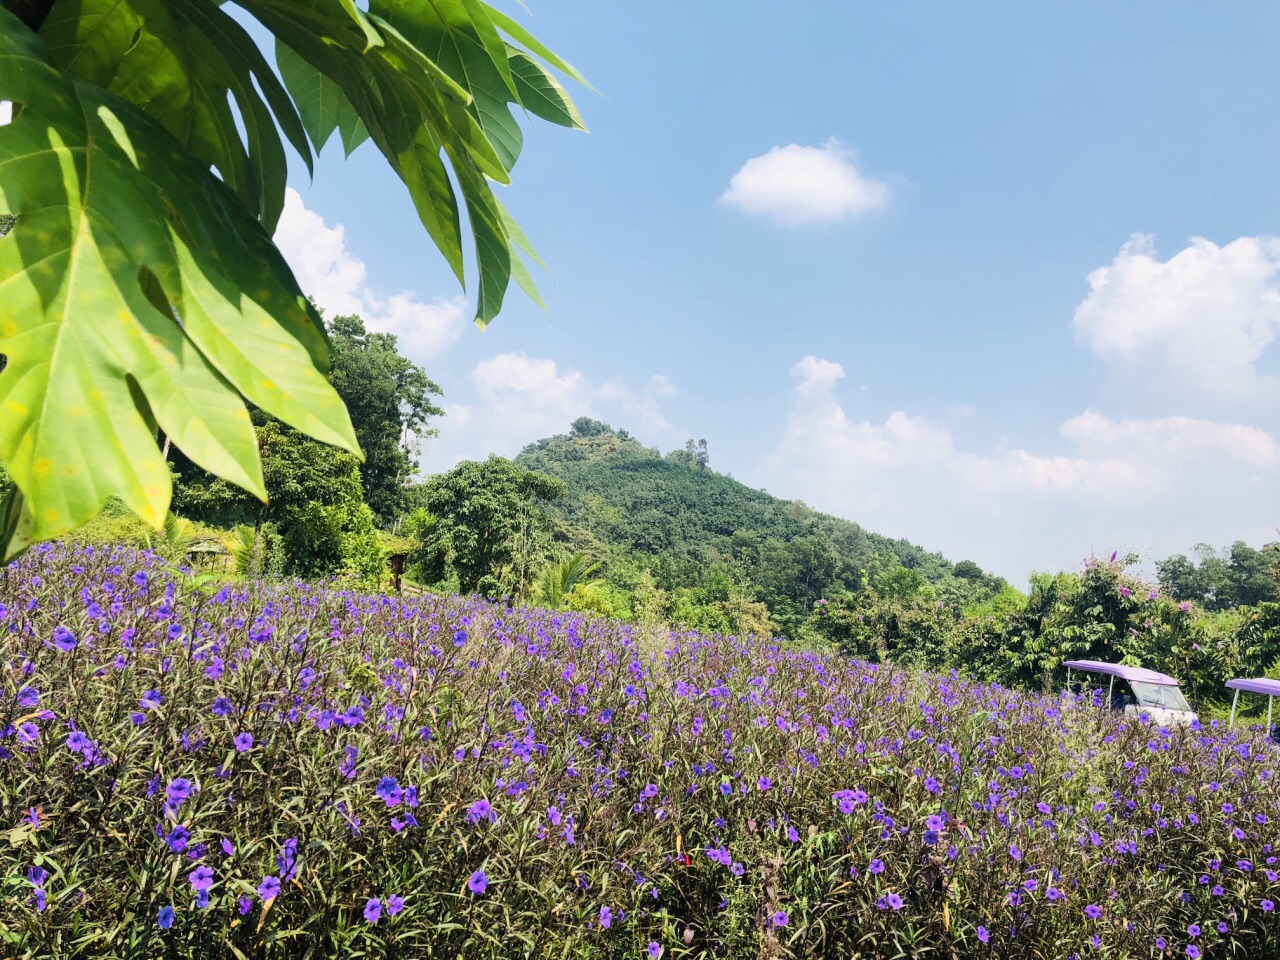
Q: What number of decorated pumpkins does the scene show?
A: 0